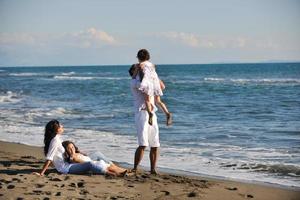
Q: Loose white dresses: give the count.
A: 1